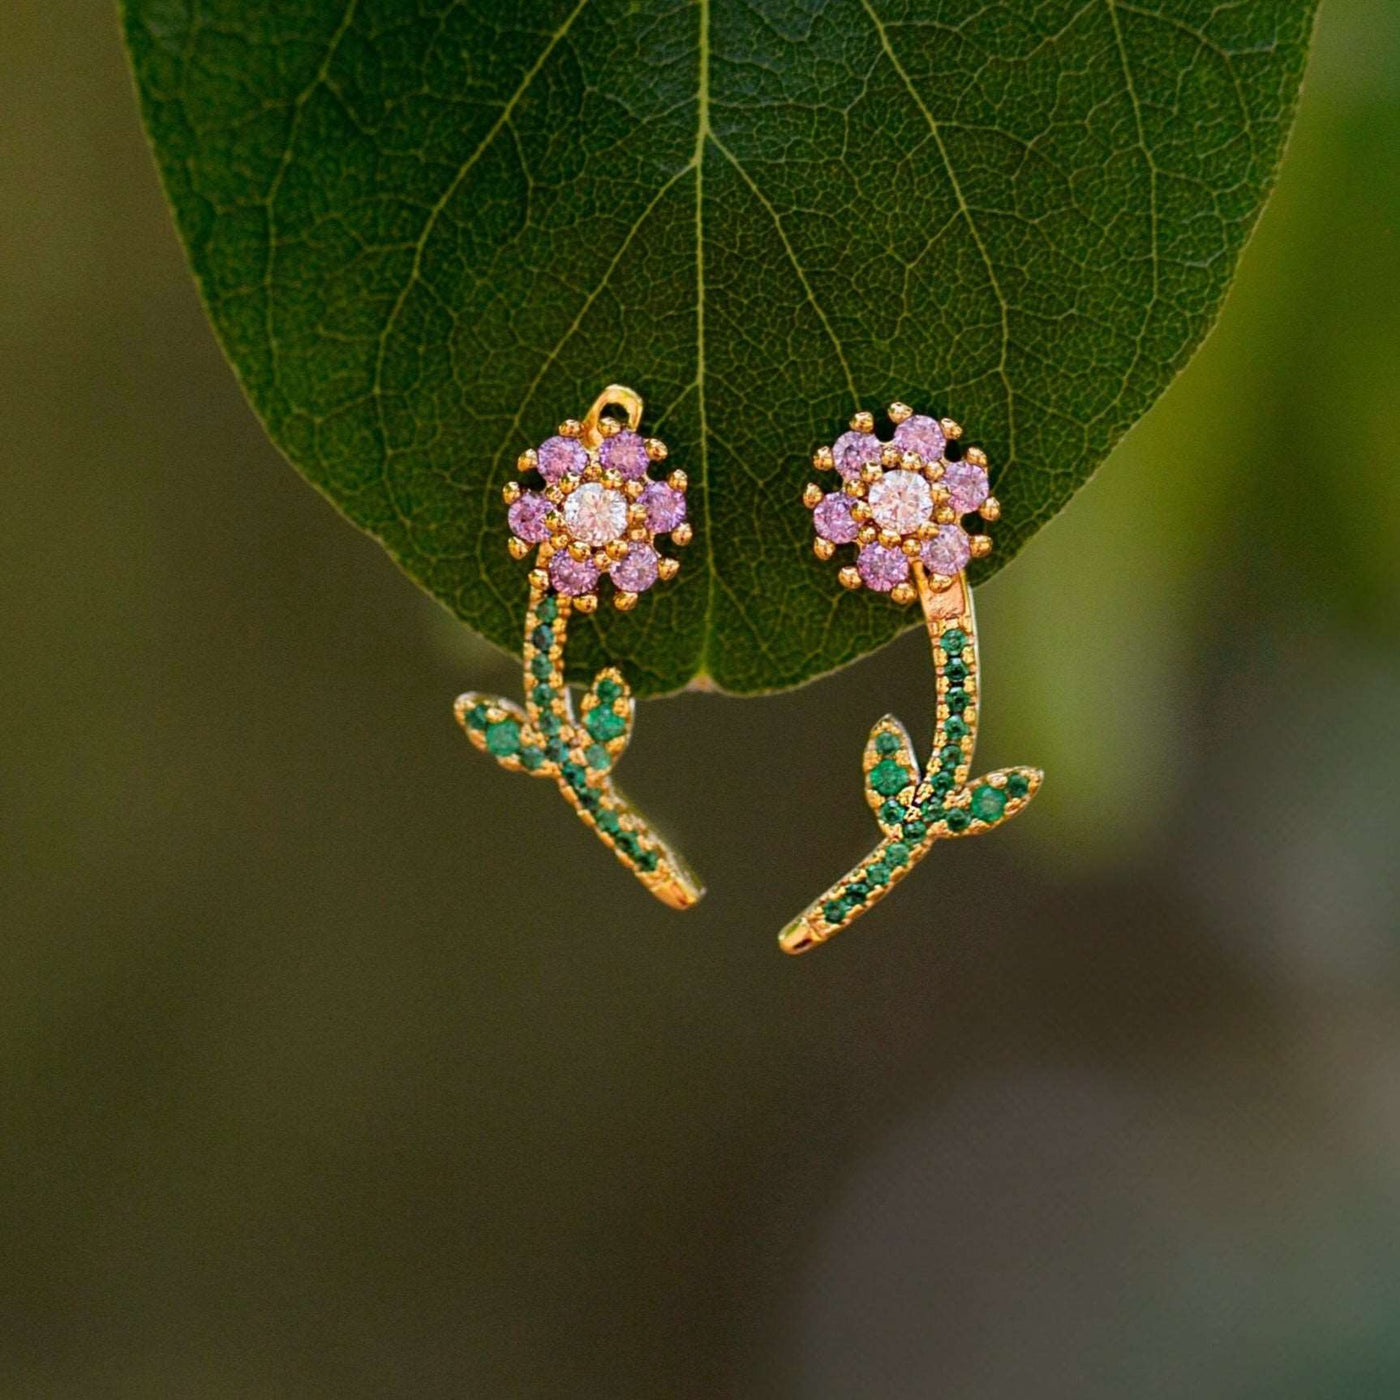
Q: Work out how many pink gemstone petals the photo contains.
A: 12